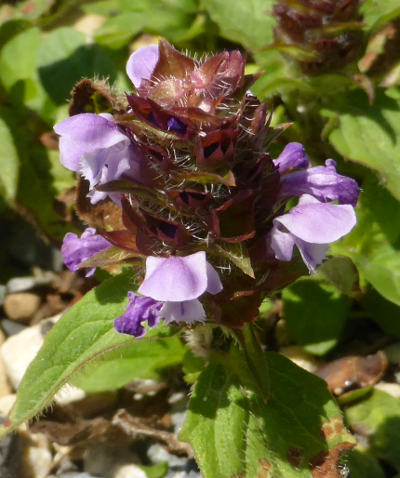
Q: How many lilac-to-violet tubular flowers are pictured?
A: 8